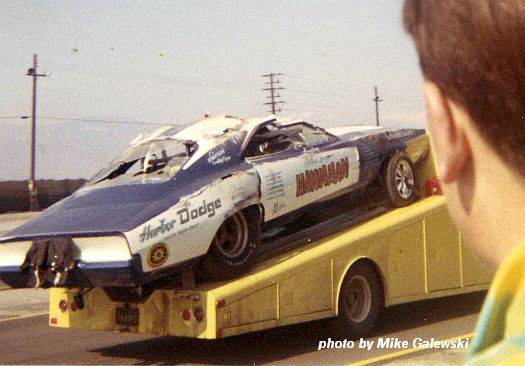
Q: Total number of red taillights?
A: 4